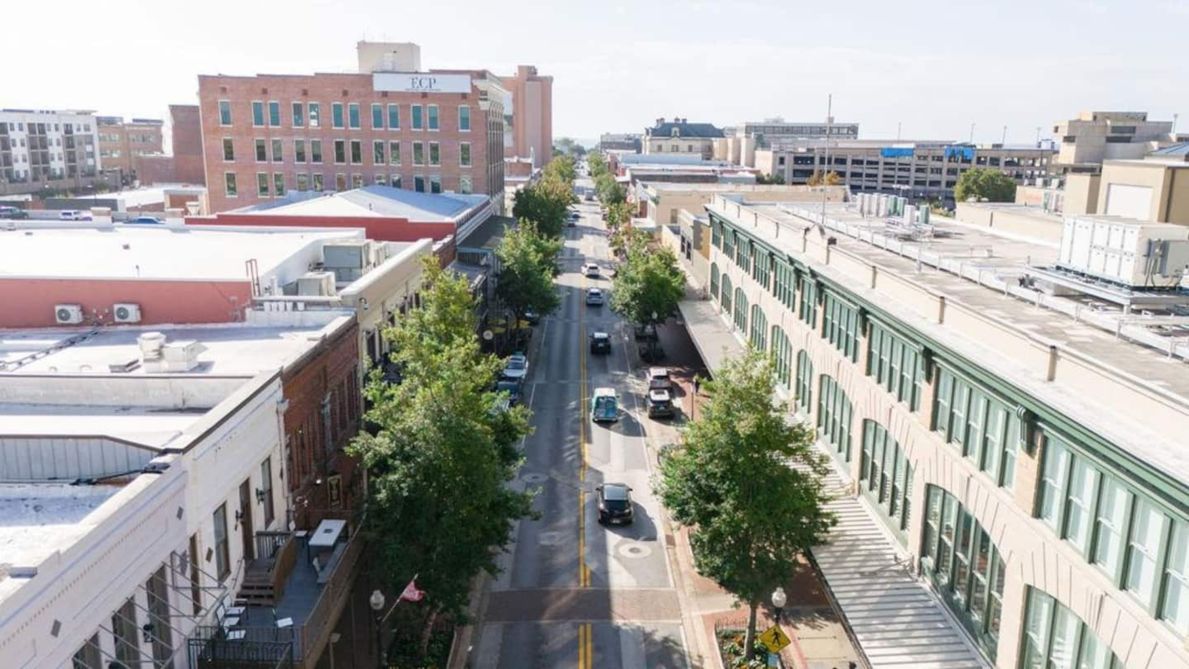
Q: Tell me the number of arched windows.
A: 10